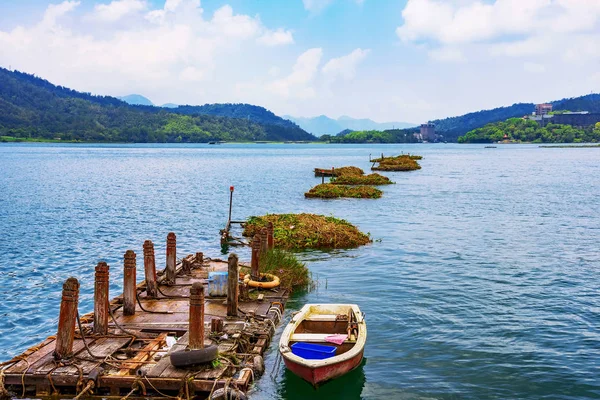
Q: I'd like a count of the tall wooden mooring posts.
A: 10